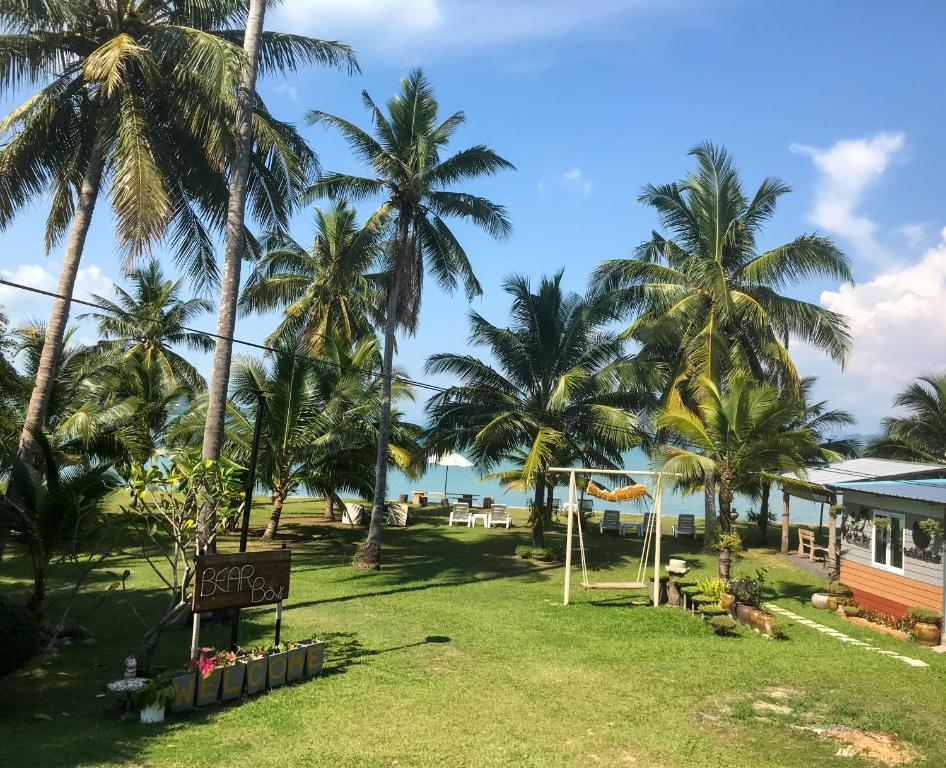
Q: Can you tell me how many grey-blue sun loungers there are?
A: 3